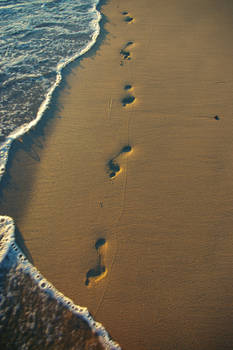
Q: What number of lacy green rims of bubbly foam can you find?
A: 0